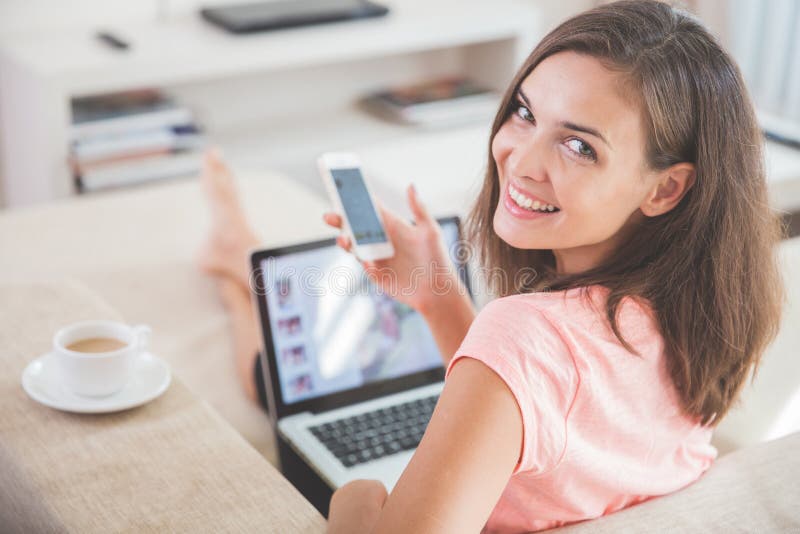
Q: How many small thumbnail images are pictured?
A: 4